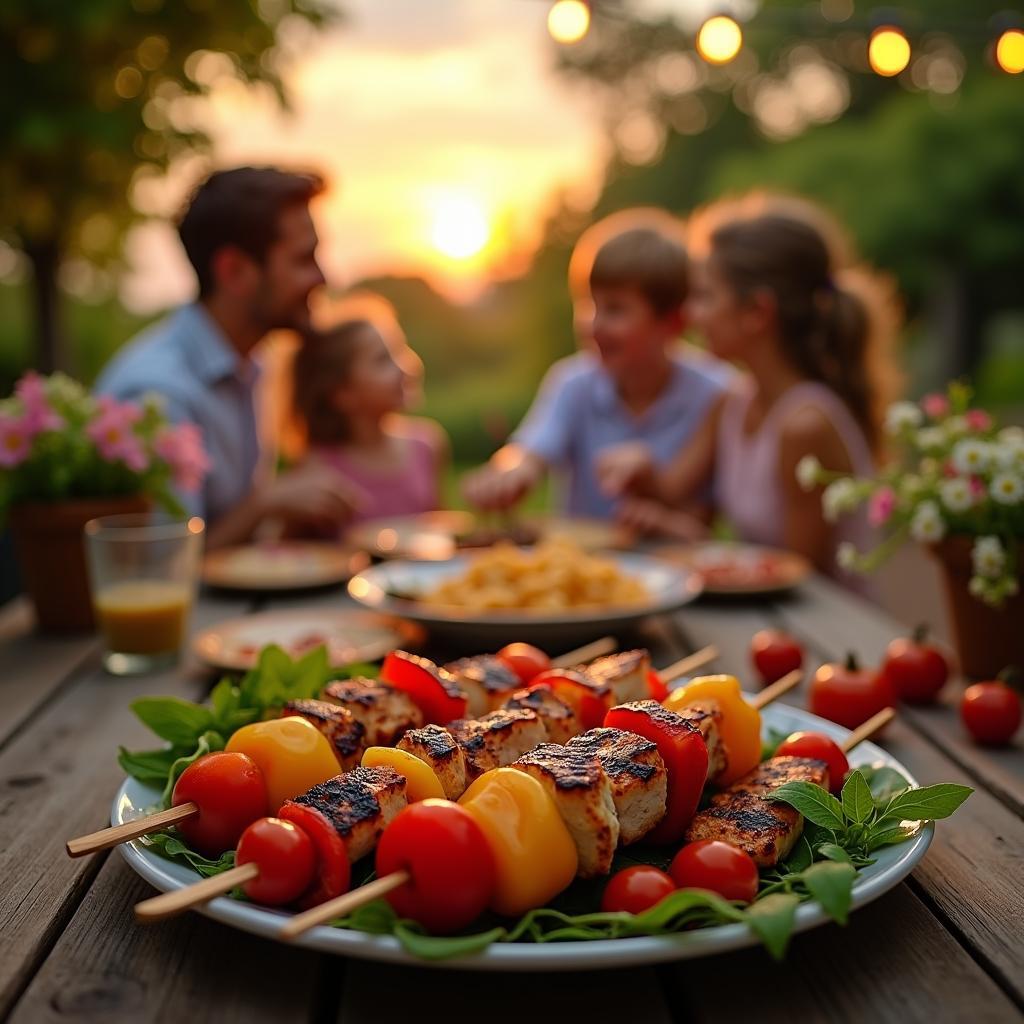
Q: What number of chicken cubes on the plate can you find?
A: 13